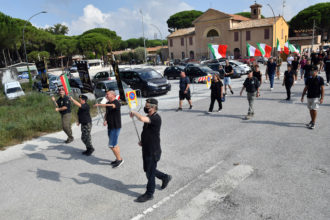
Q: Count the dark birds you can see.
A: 0